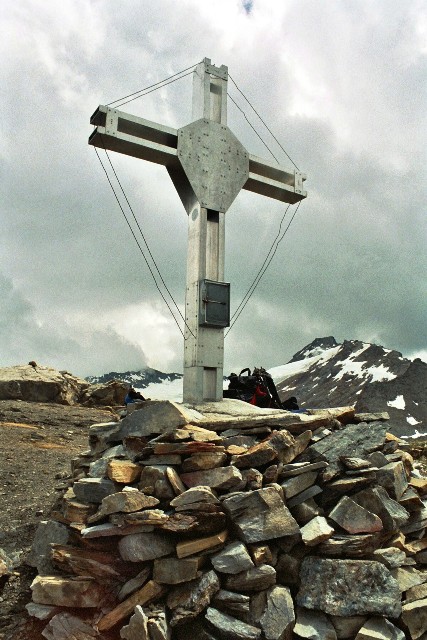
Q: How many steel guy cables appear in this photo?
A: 8